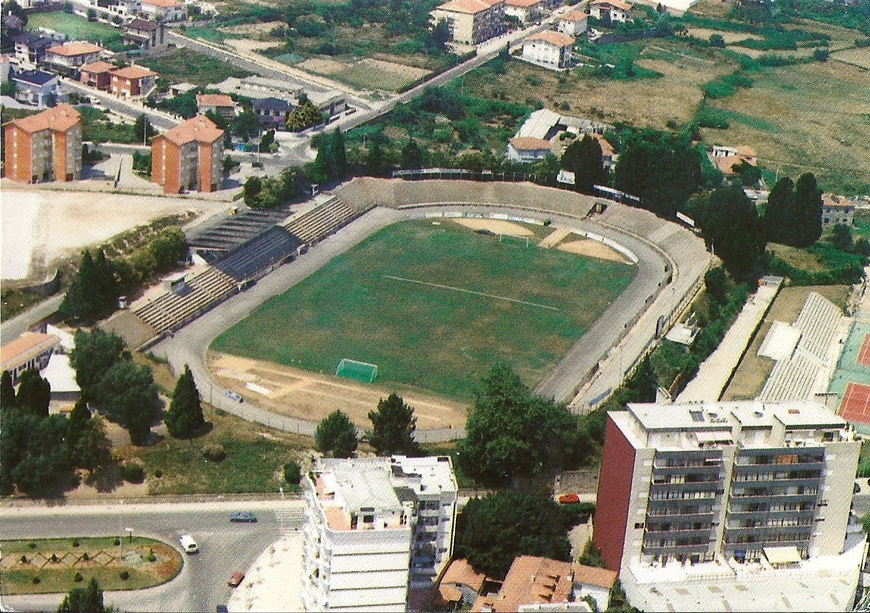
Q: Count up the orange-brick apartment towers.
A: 2